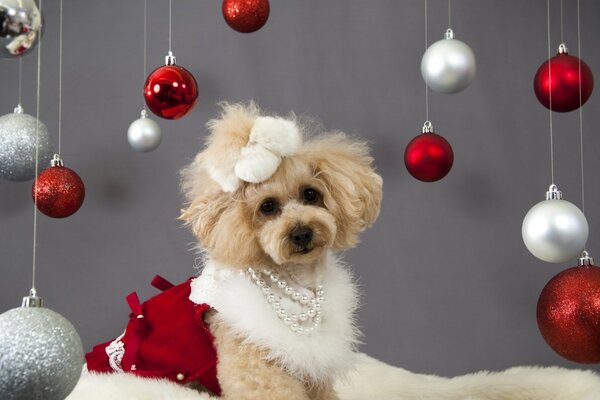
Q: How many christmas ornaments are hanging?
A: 12